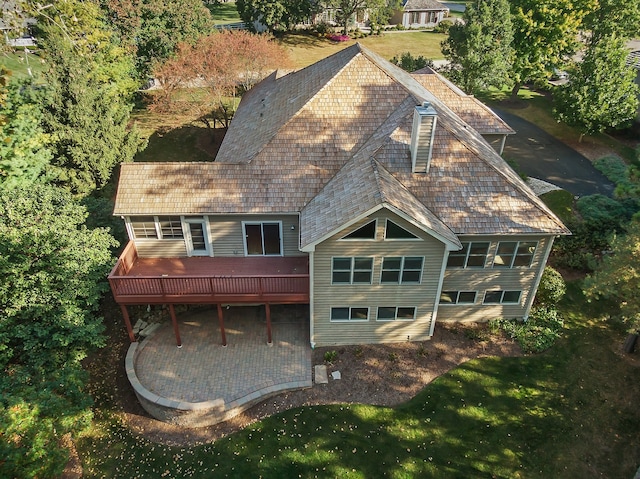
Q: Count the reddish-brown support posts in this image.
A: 4